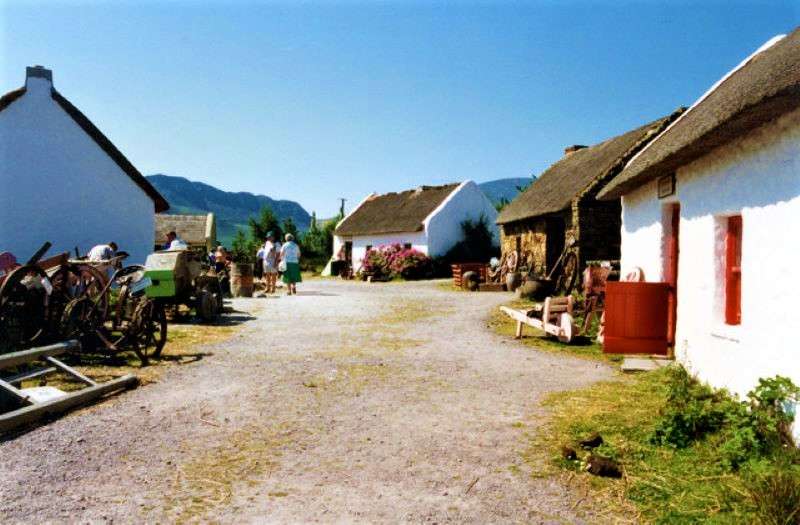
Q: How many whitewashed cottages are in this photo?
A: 3